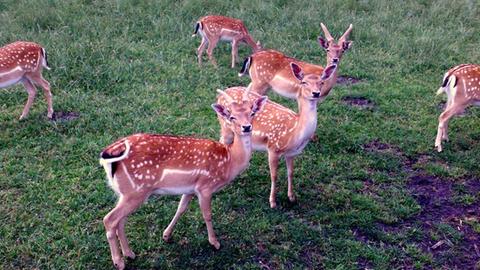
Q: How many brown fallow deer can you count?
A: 6